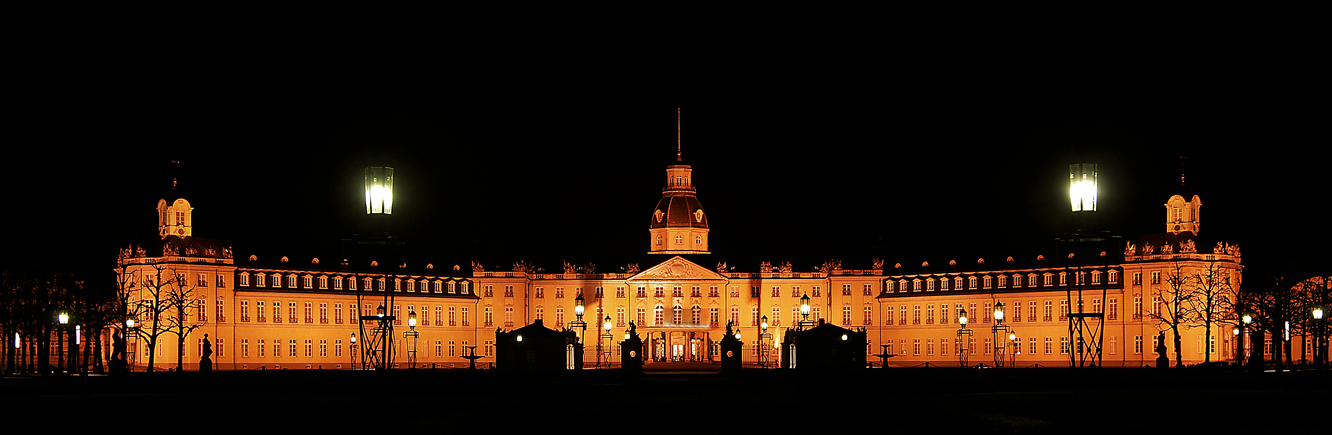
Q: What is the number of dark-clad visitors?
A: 0